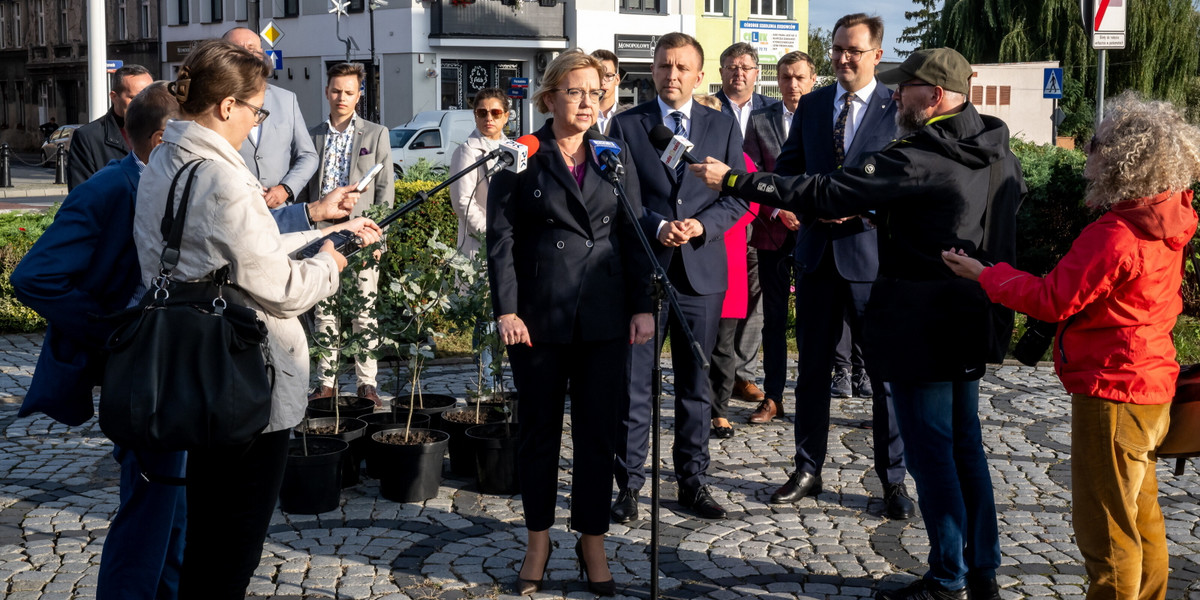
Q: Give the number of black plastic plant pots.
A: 9